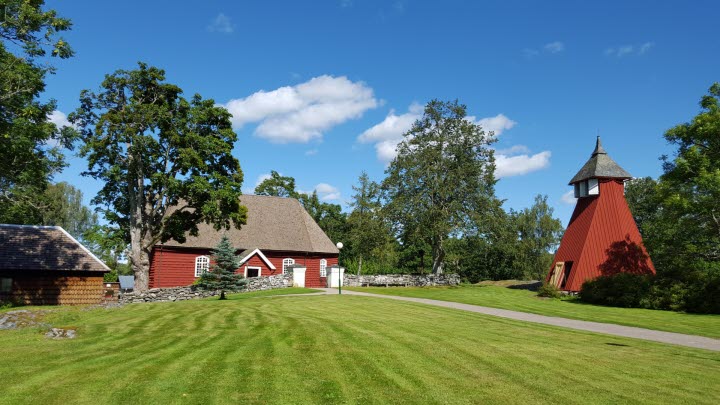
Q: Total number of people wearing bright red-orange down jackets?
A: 0